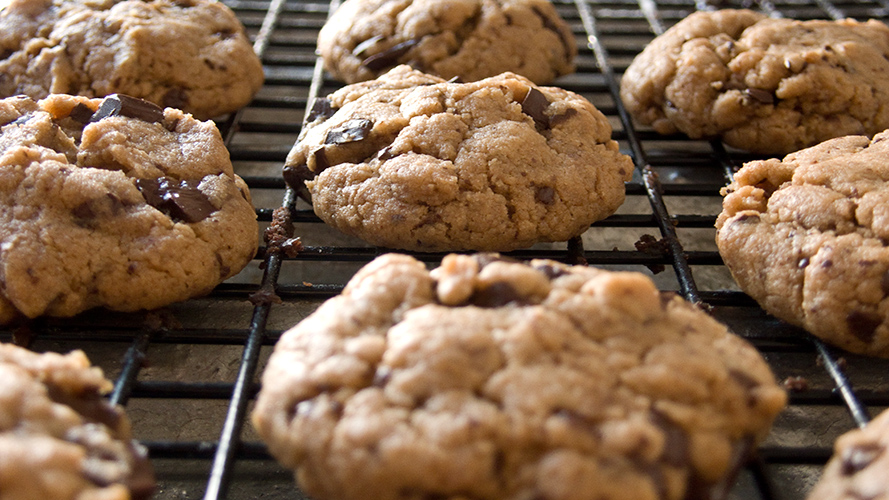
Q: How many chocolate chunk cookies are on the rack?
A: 9